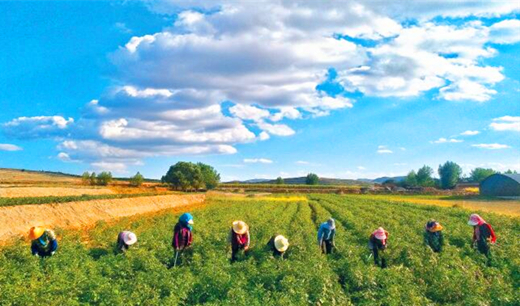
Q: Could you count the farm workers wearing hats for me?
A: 9